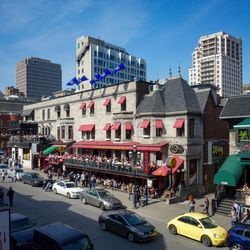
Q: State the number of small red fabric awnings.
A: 11